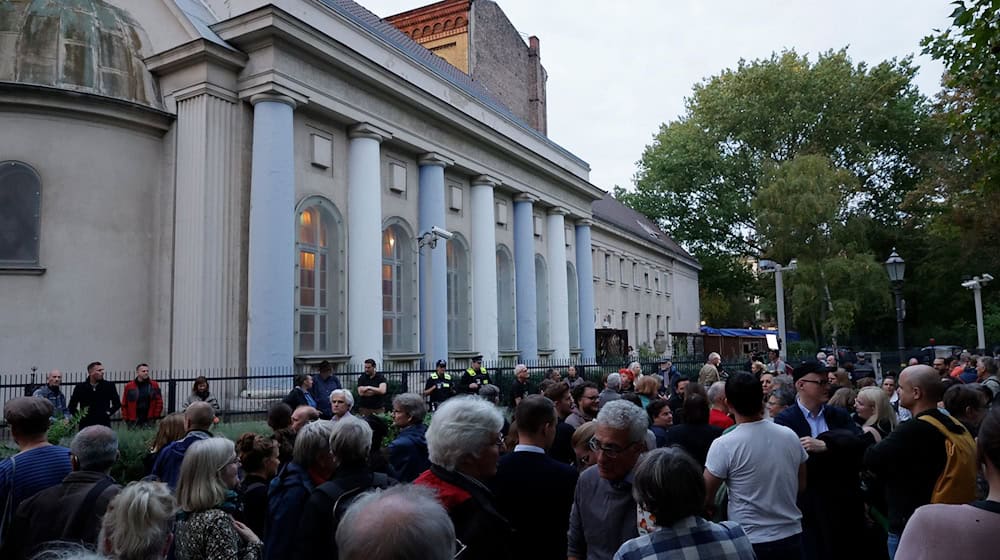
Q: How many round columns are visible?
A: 7